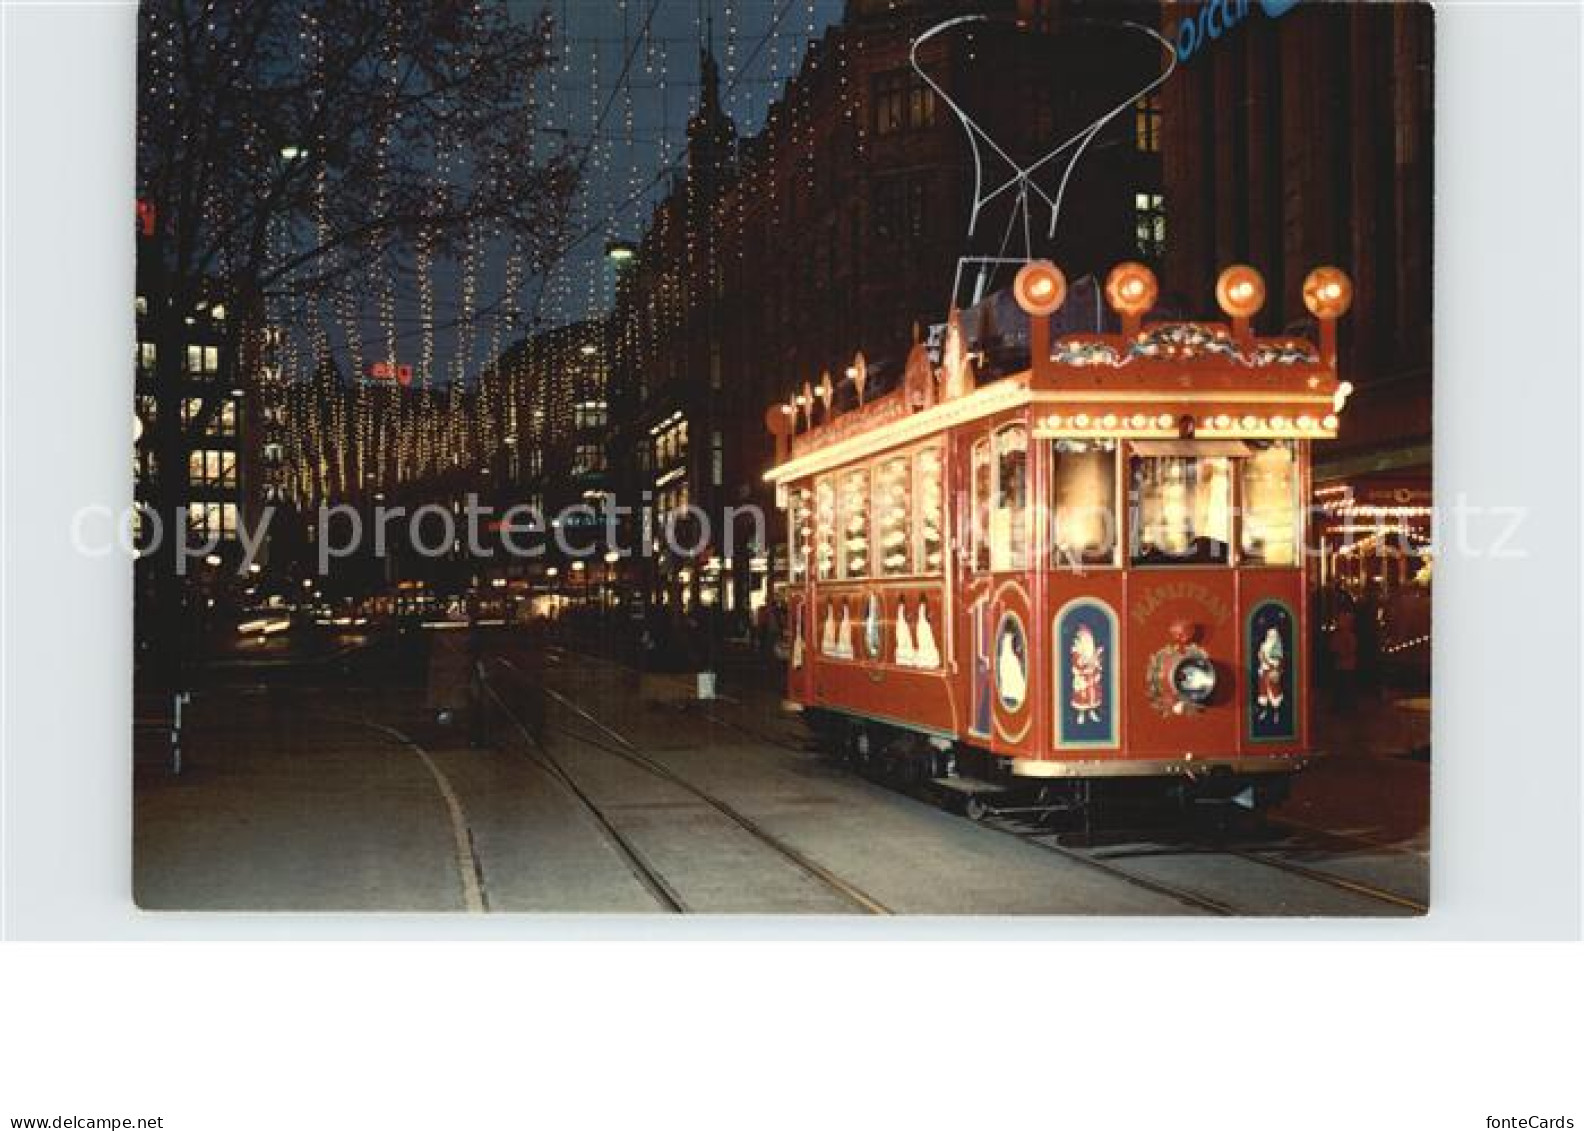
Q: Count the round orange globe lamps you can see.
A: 4